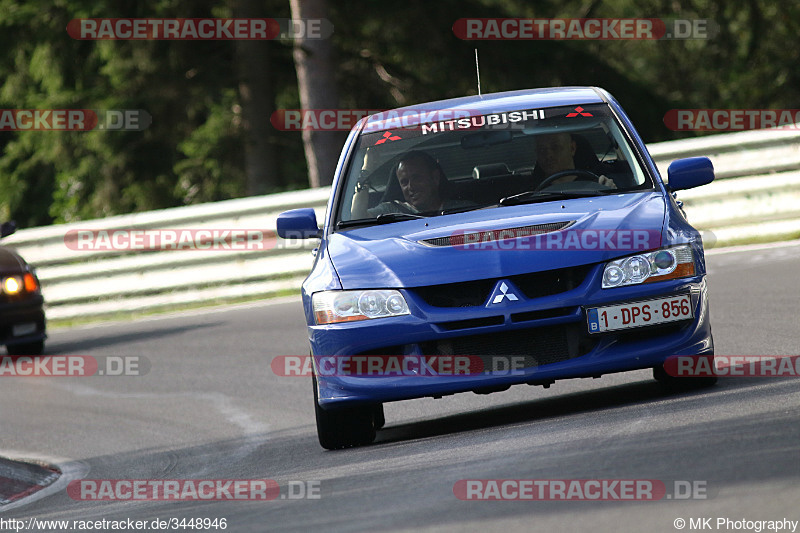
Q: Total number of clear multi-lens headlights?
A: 2